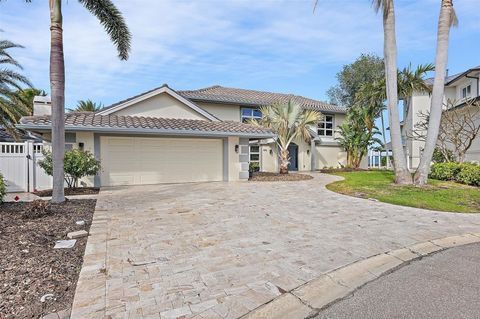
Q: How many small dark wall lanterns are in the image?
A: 4